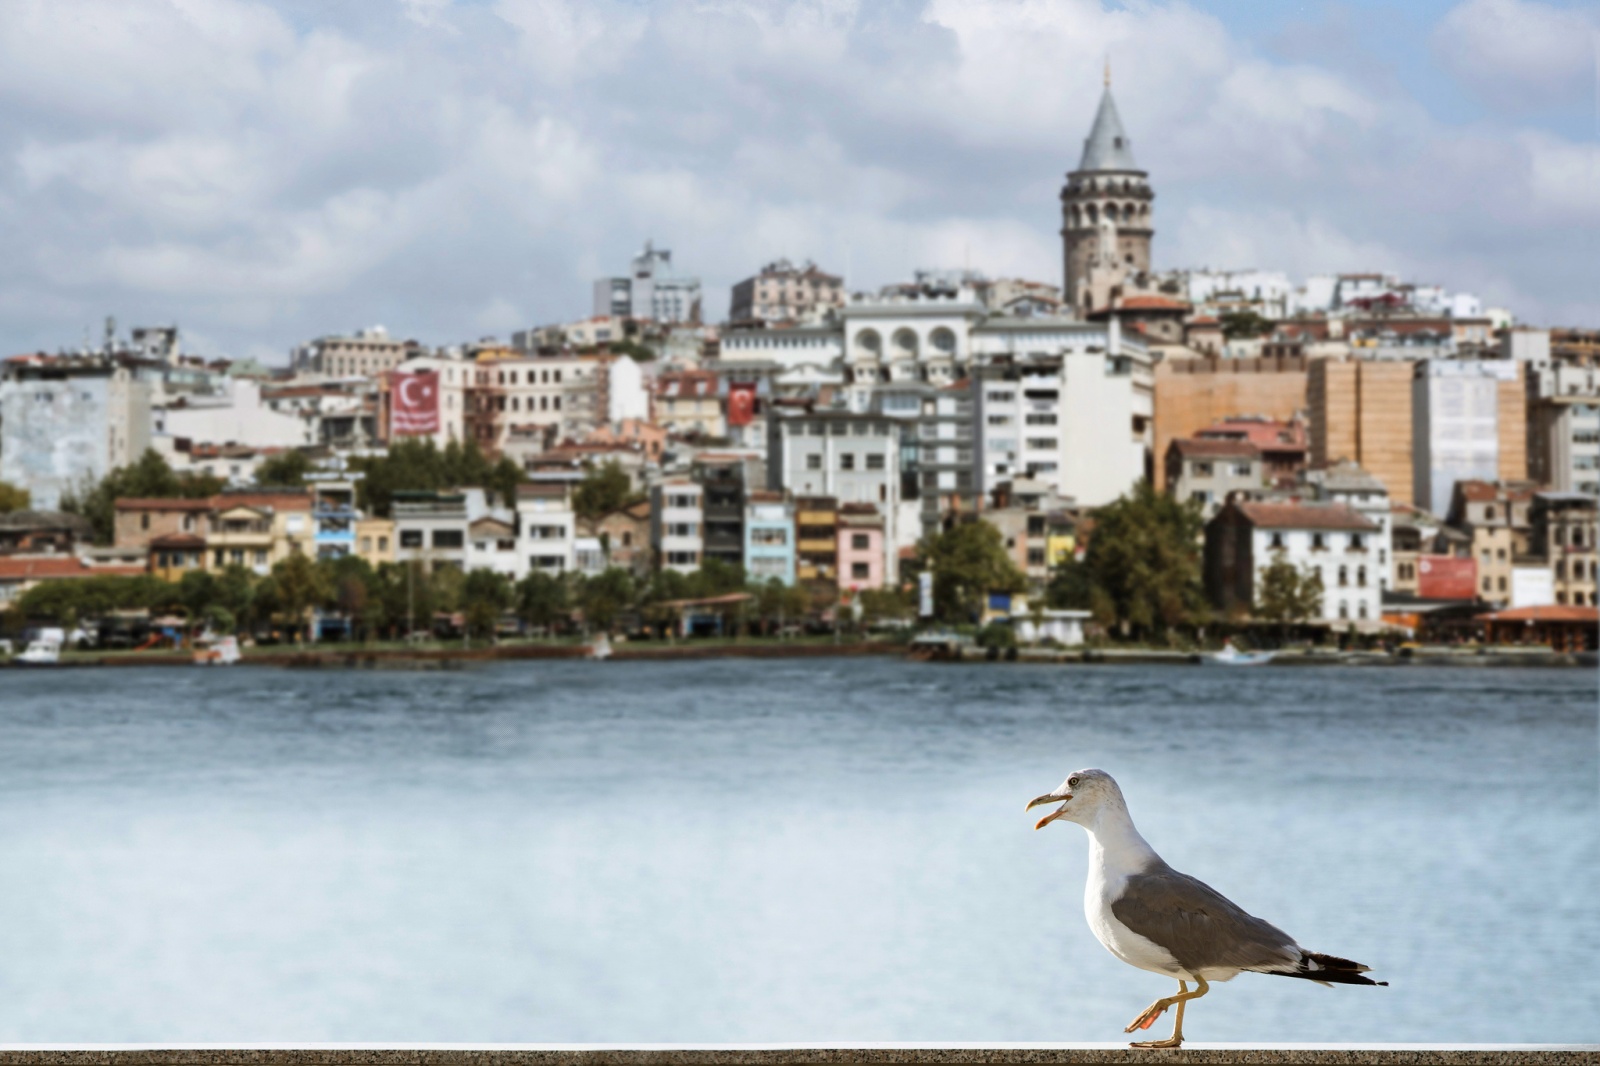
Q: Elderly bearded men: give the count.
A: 0